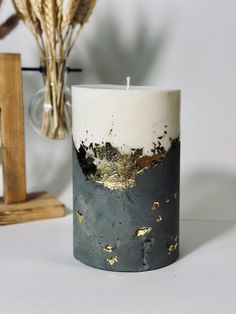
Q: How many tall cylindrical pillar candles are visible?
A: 1